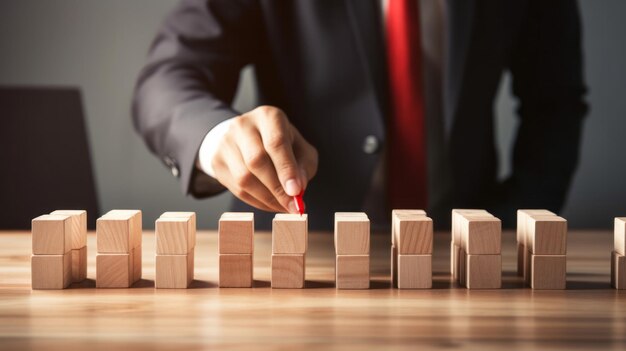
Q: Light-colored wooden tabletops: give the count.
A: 1